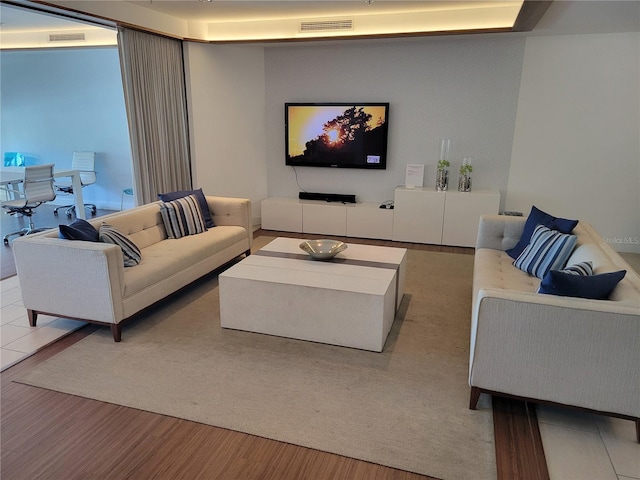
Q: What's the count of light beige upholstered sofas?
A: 2